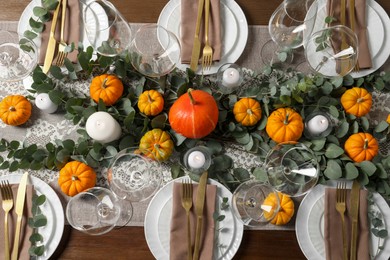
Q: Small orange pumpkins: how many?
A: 10